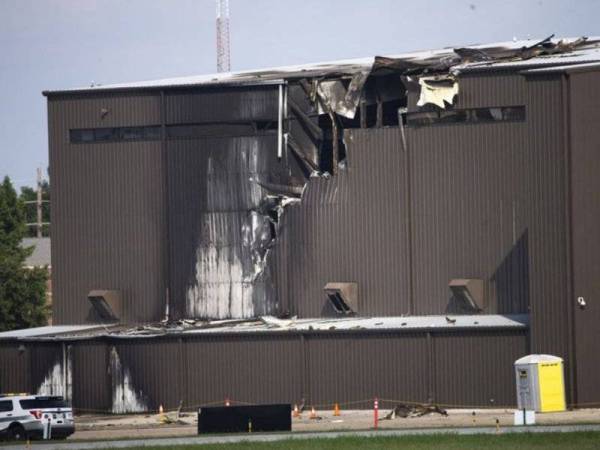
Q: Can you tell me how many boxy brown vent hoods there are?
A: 3